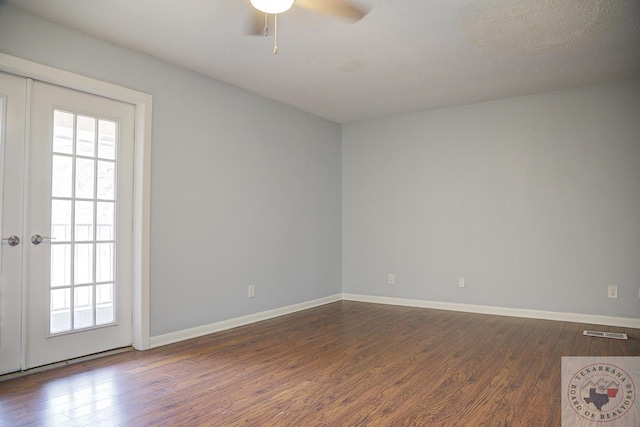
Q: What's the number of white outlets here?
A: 4